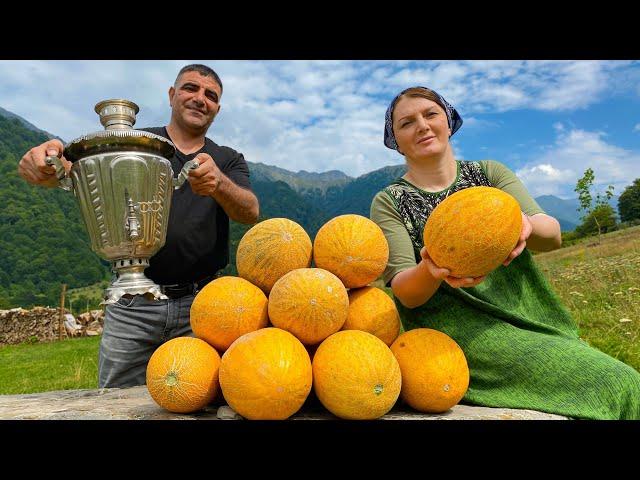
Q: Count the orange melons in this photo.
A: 10